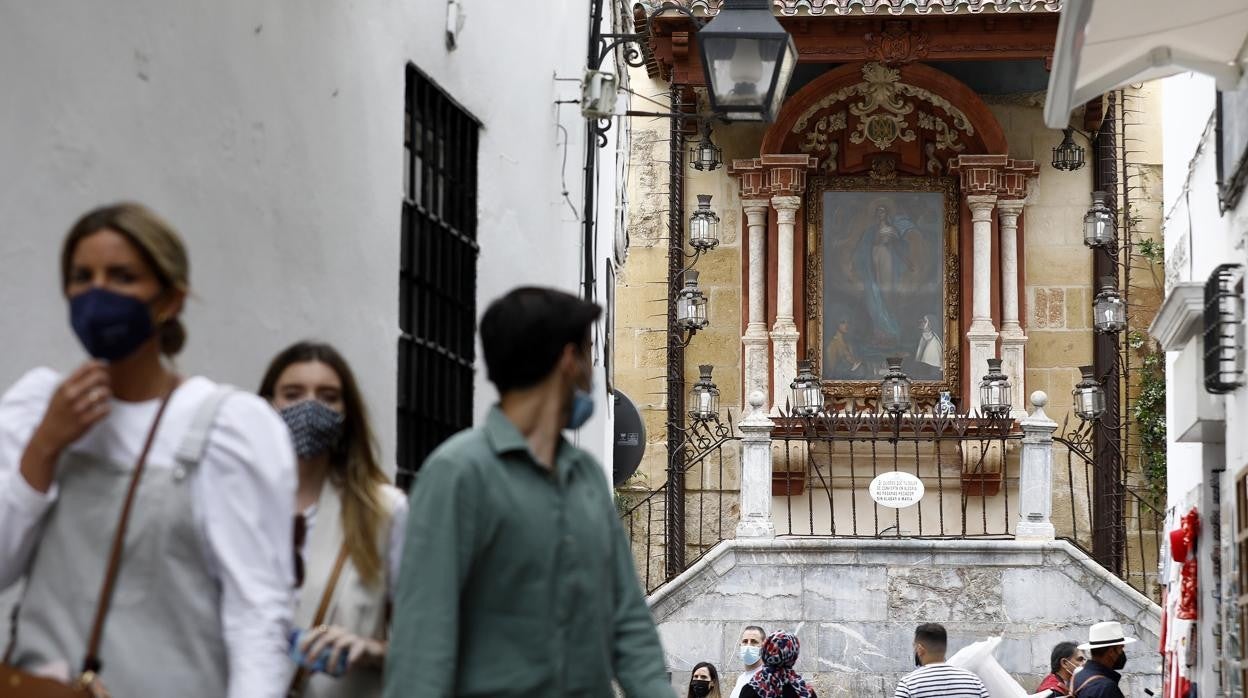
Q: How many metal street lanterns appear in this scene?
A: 12